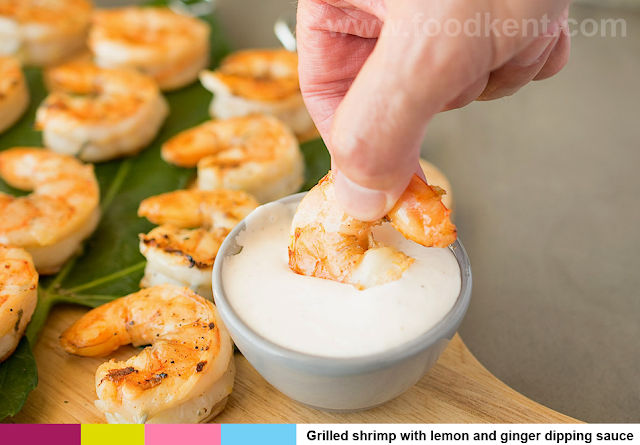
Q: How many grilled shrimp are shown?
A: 11